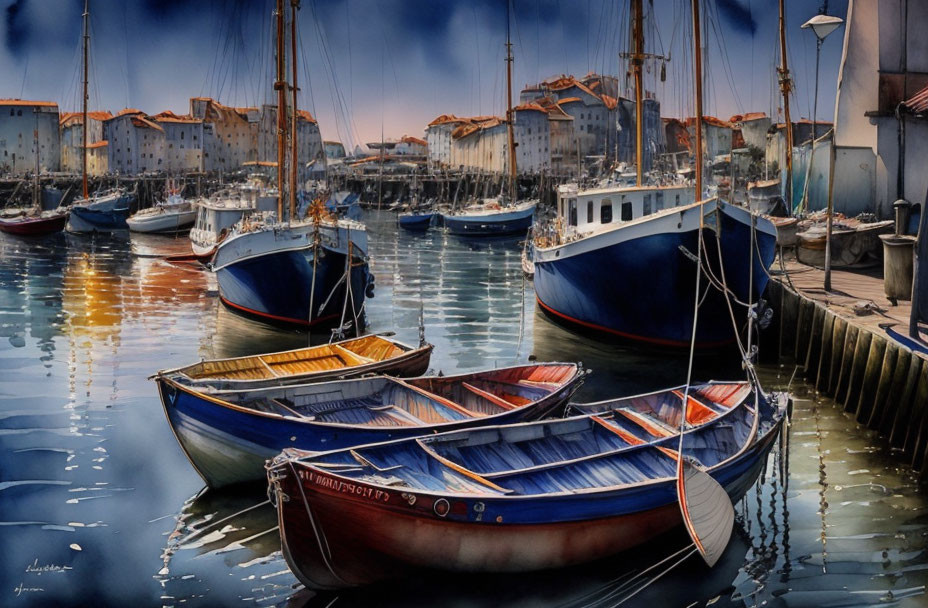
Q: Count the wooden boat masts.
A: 7